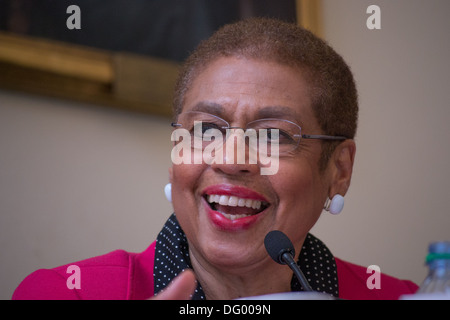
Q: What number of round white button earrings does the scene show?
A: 2